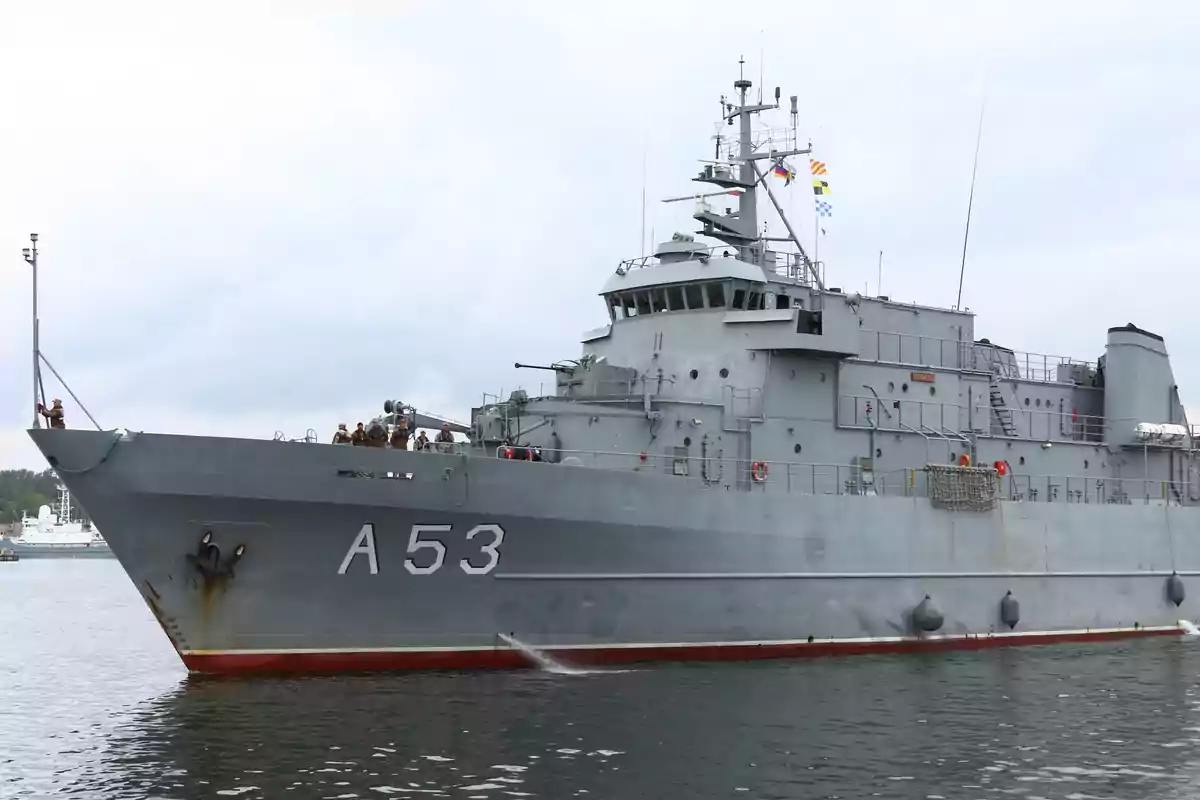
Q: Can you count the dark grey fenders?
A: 3